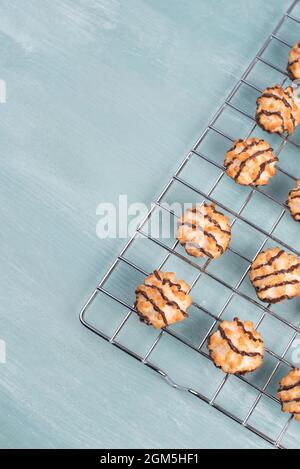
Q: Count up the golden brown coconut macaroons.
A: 9